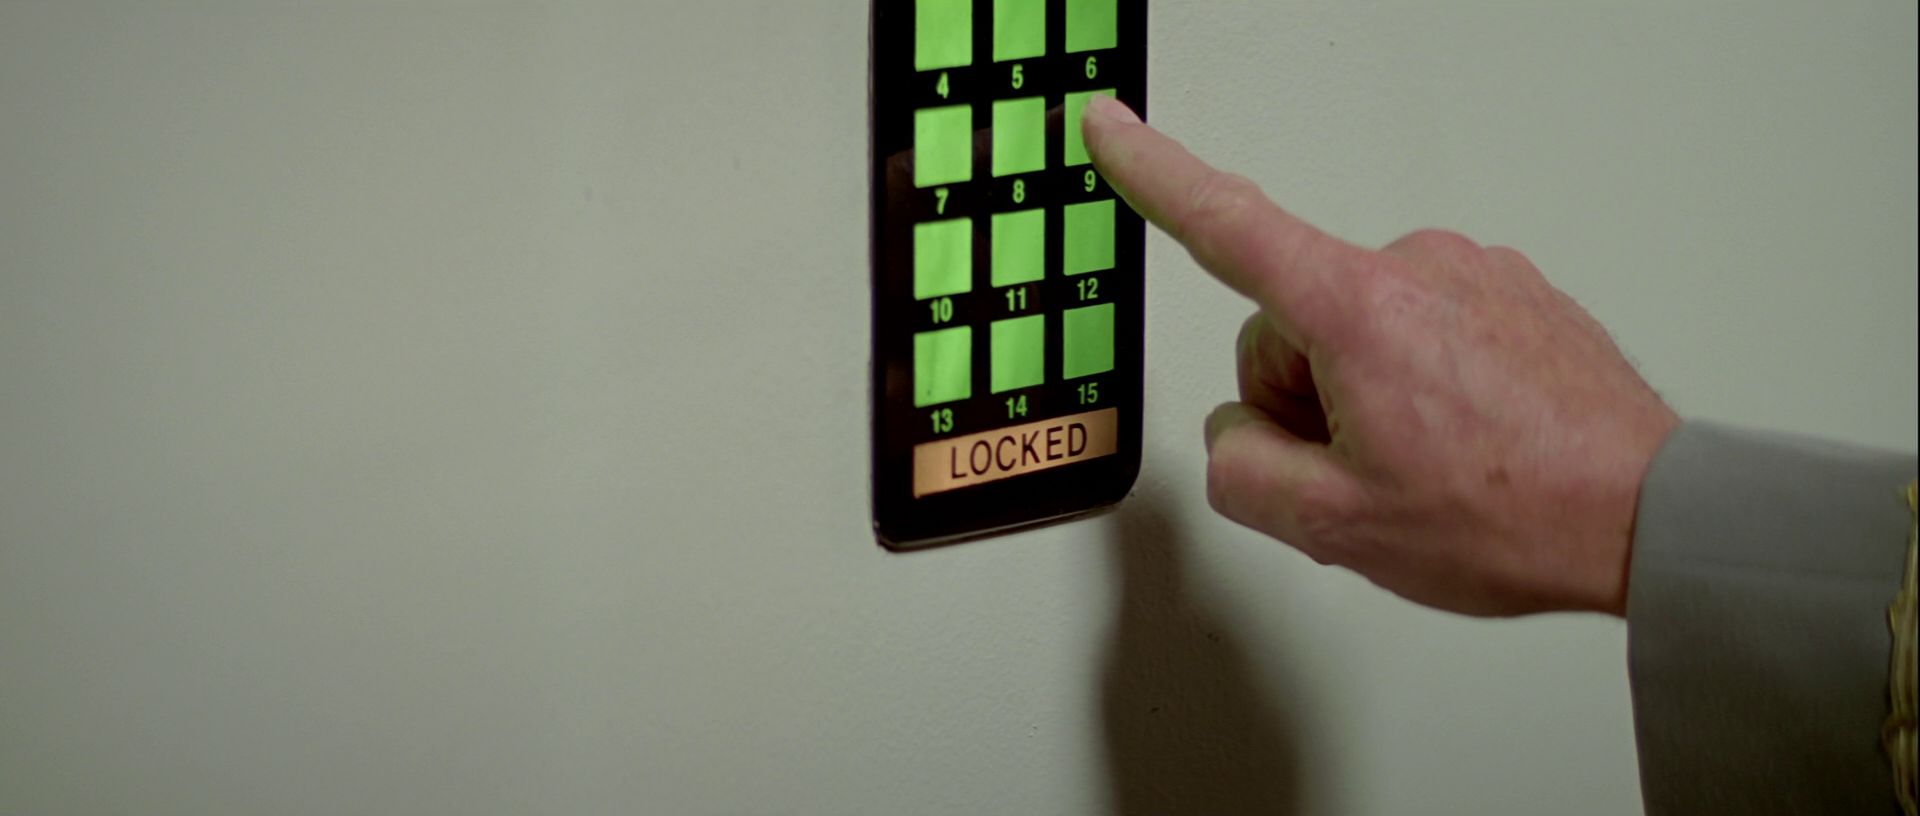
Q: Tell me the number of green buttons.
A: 12